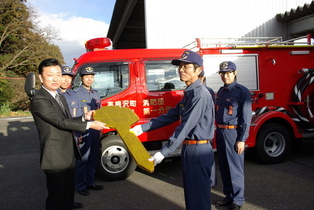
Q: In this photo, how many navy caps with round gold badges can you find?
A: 4